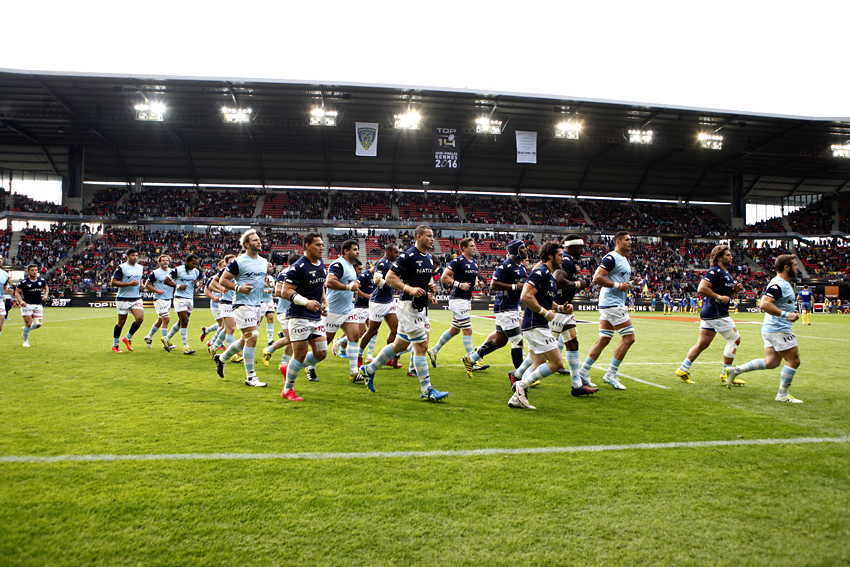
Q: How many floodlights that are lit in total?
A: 9